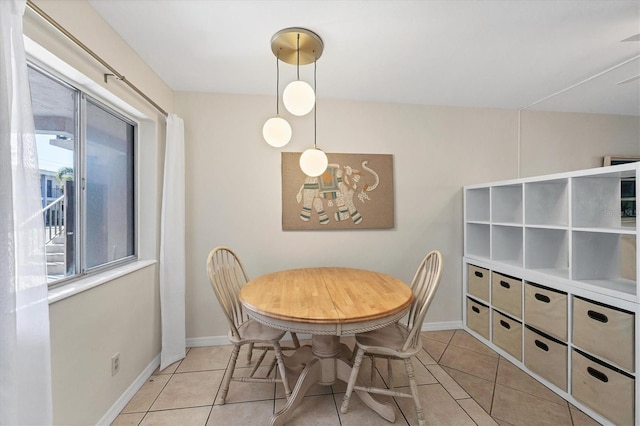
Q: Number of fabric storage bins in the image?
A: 8